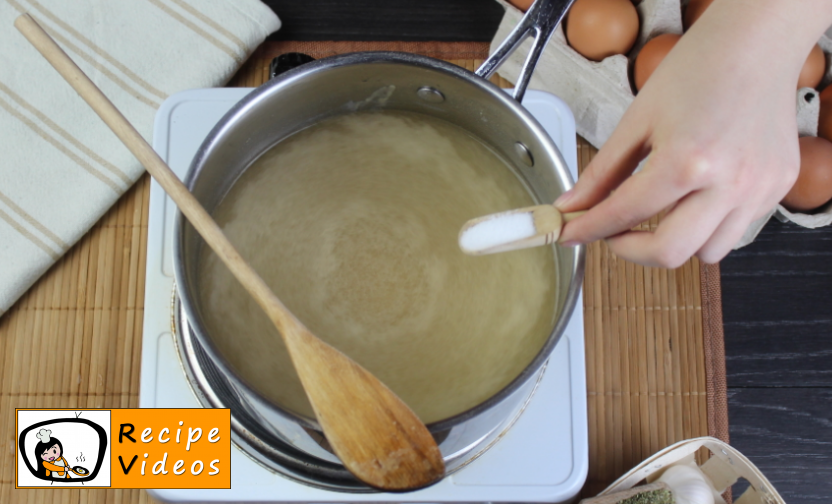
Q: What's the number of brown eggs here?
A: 7